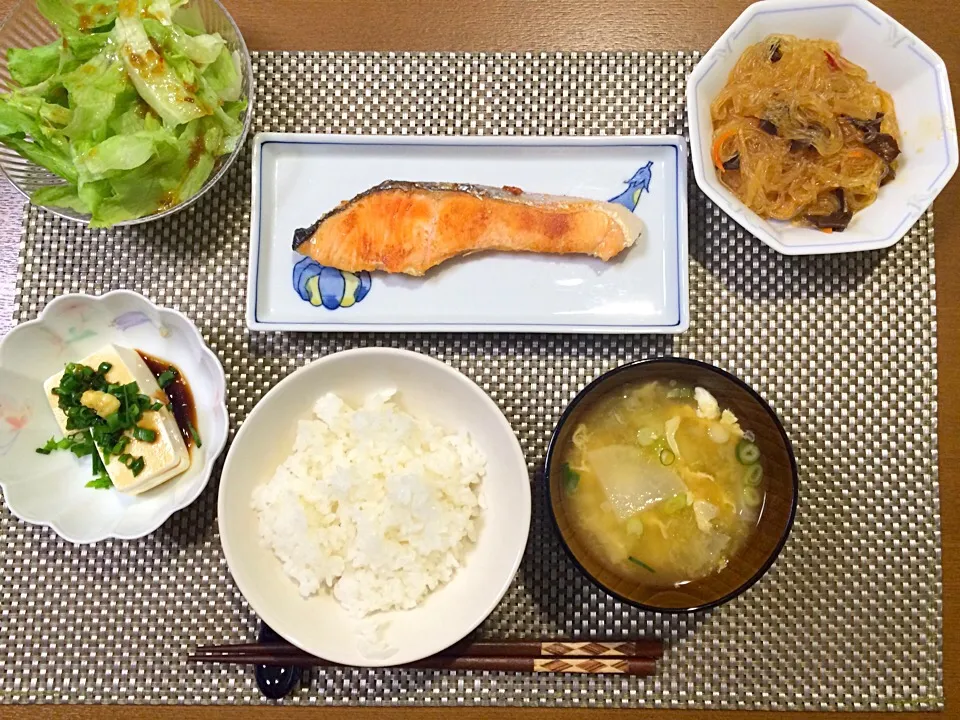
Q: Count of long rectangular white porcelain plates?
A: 1